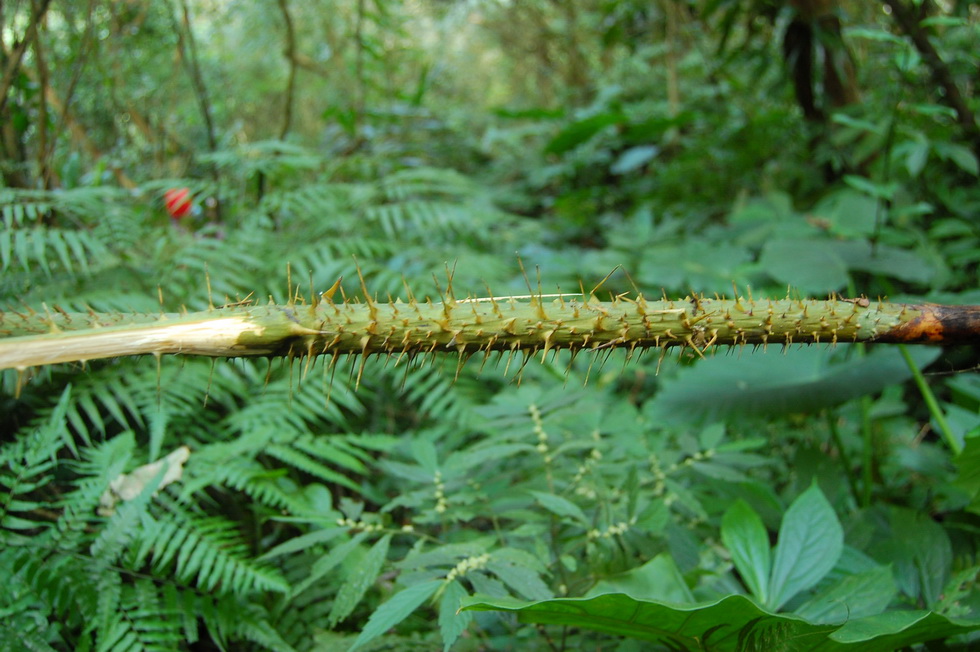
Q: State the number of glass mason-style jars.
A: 0